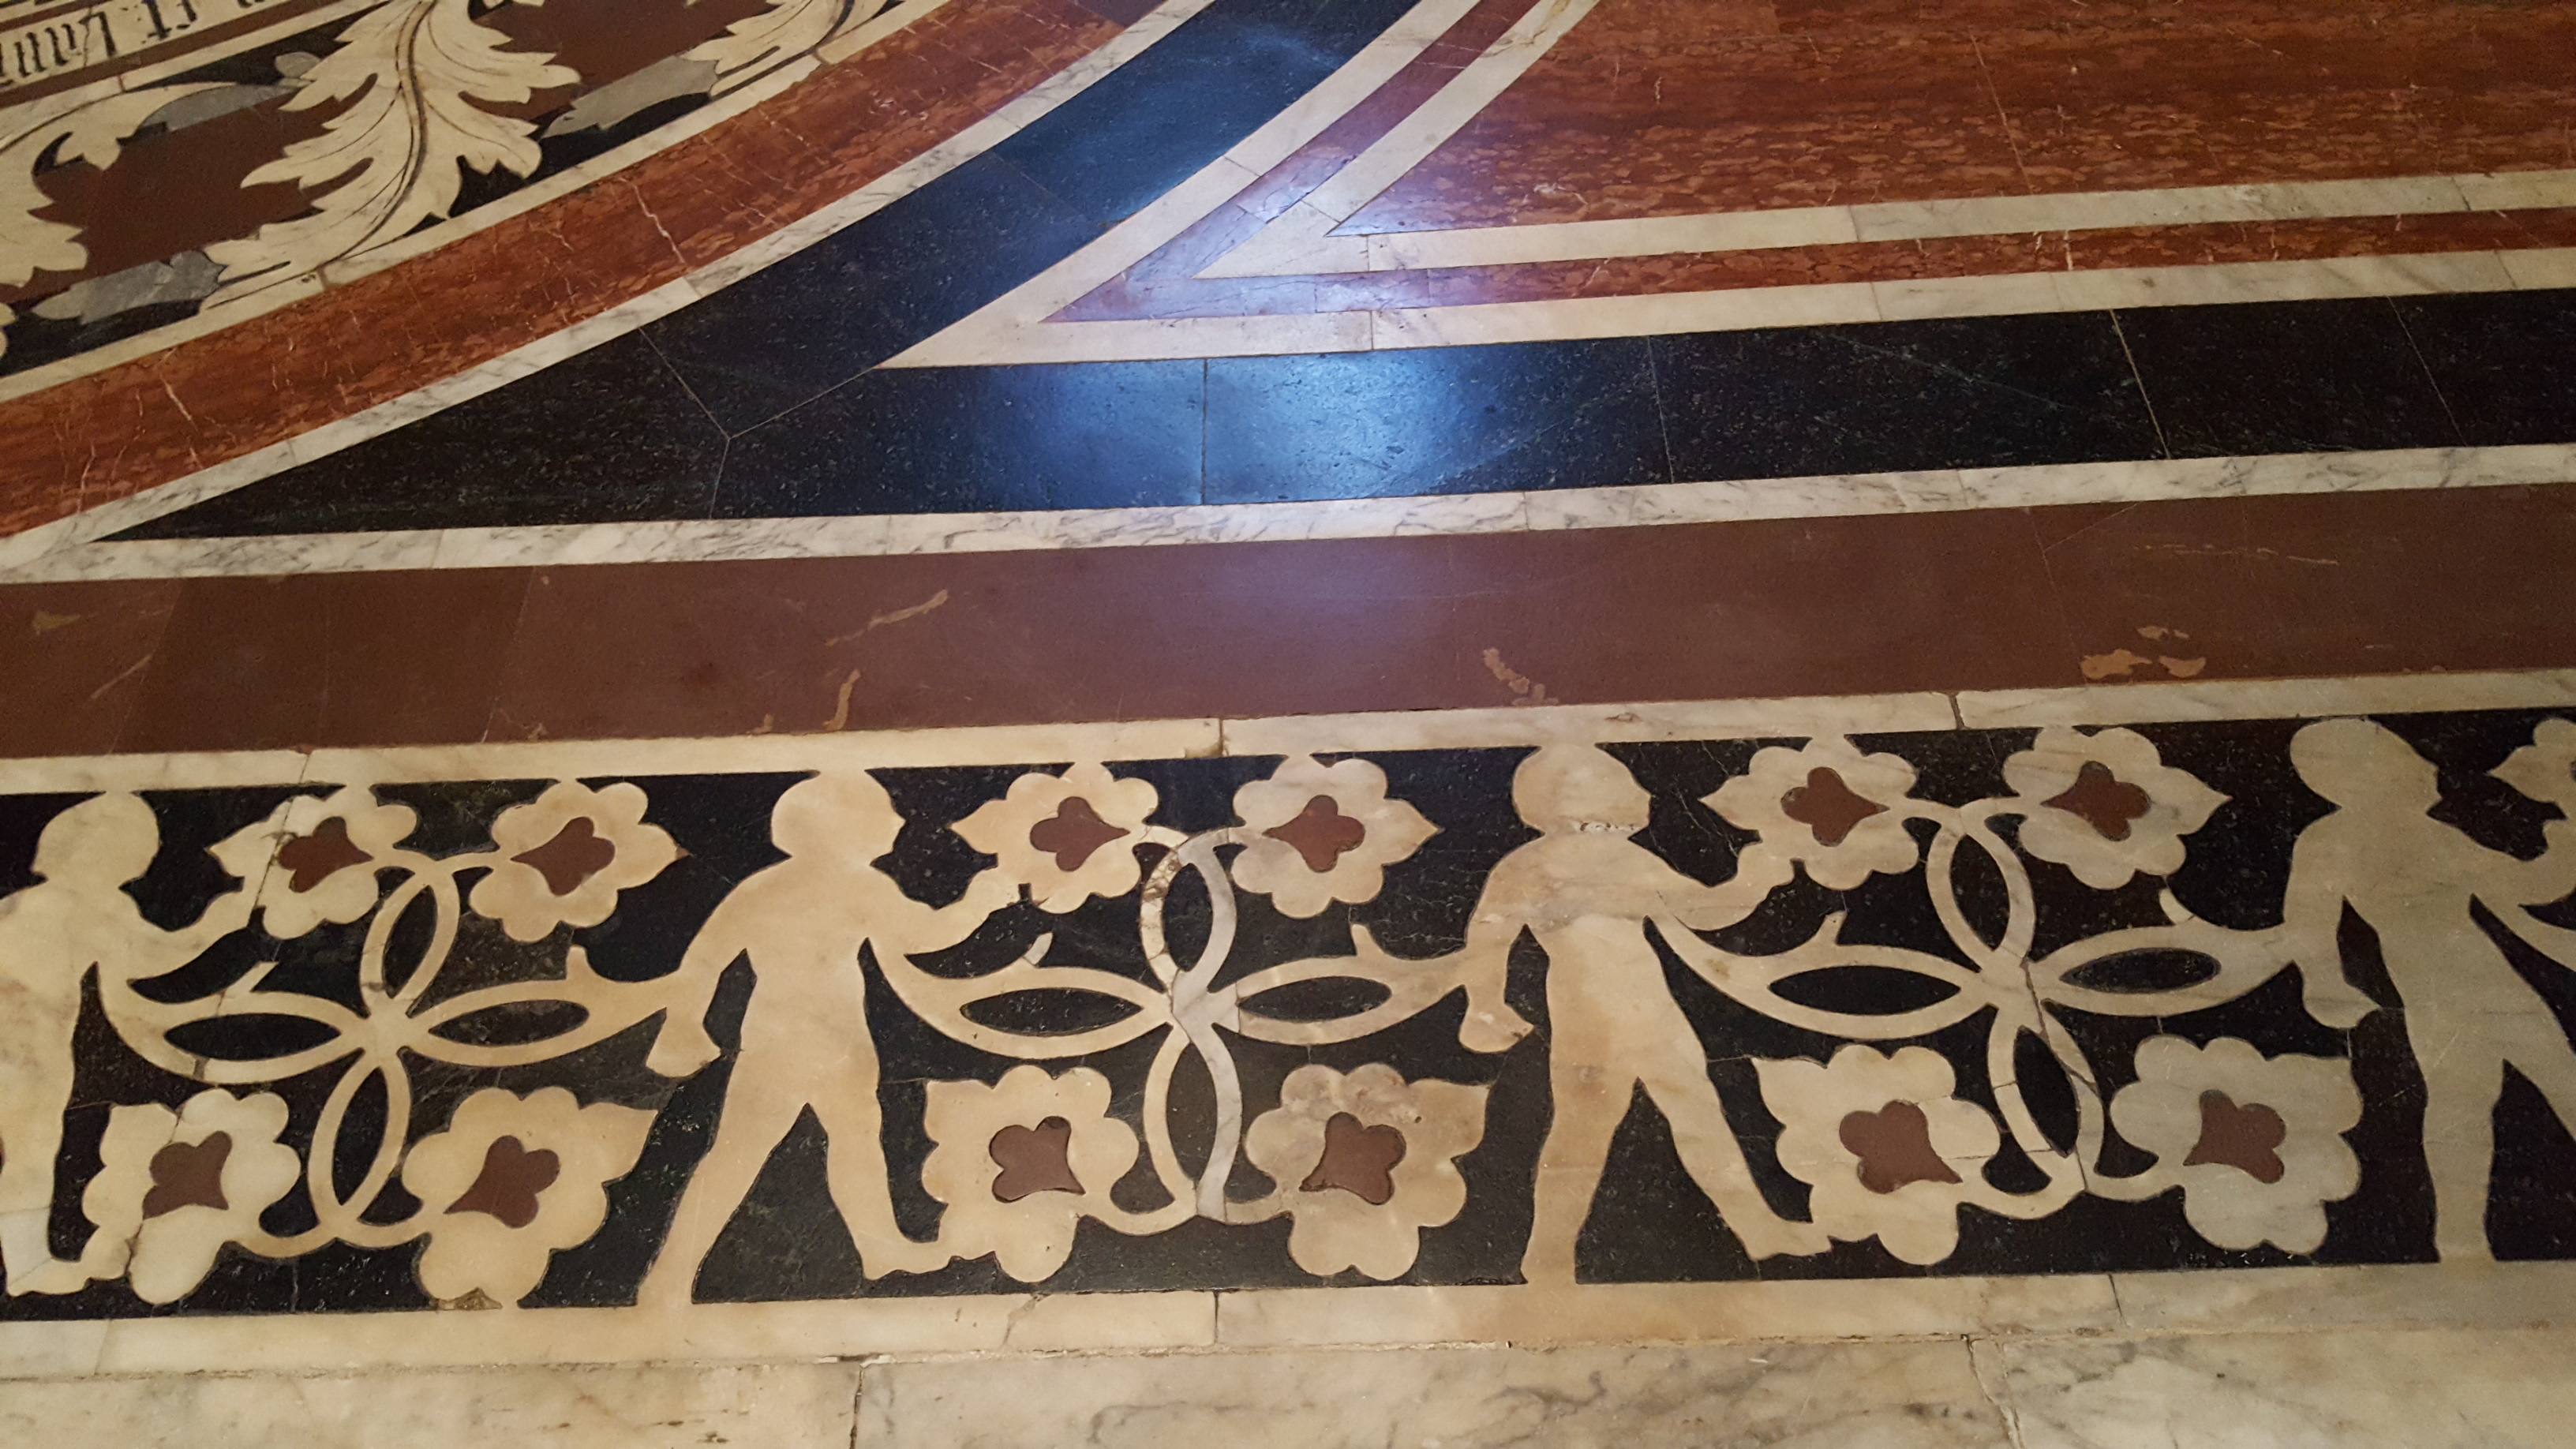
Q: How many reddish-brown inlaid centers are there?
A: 12